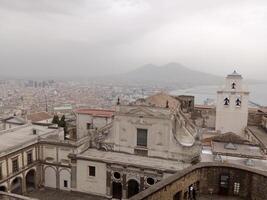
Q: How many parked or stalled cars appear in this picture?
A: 0